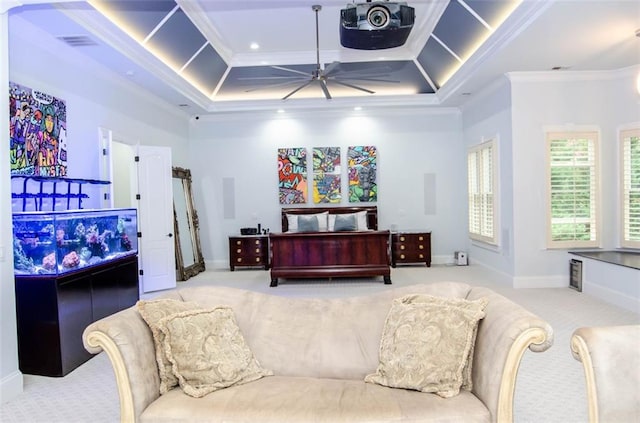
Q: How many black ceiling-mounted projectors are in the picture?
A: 1